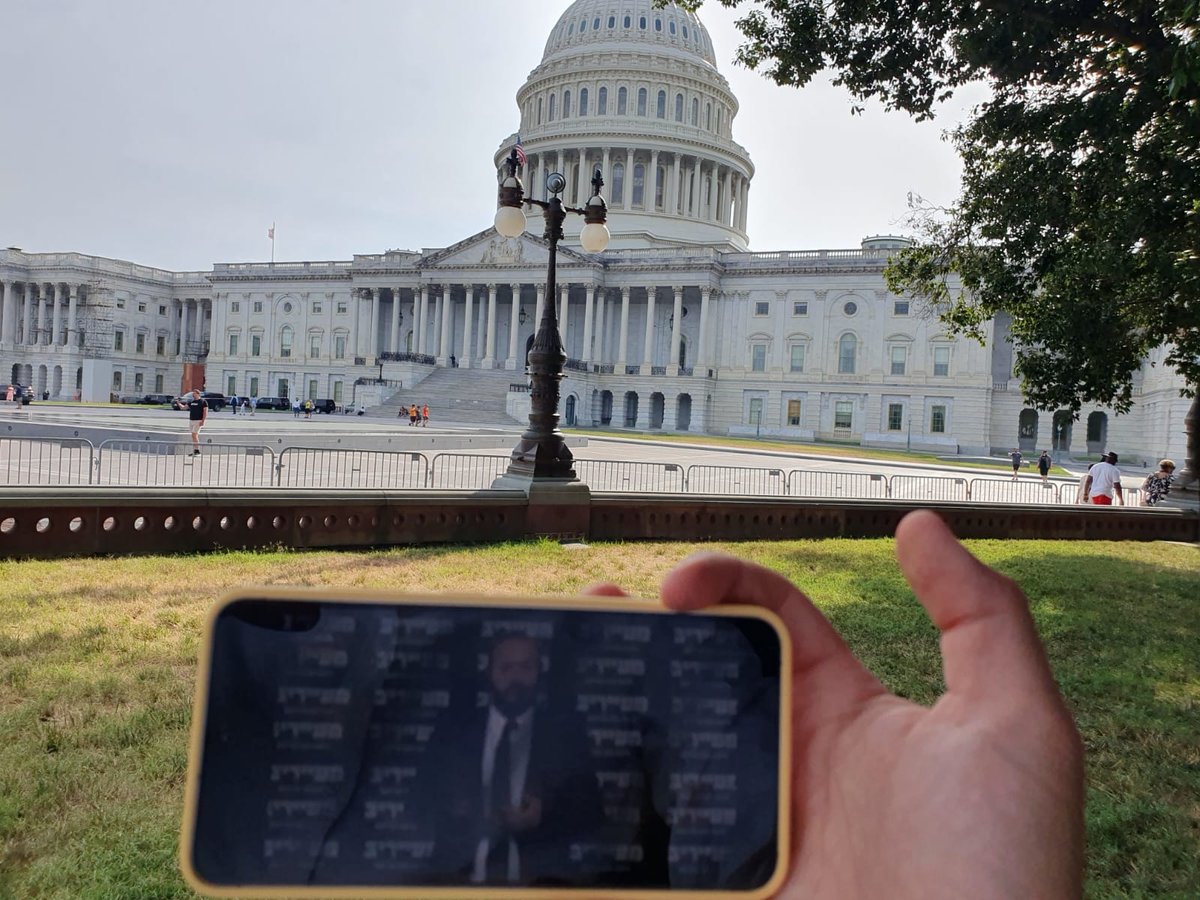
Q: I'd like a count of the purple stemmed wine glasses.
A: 0